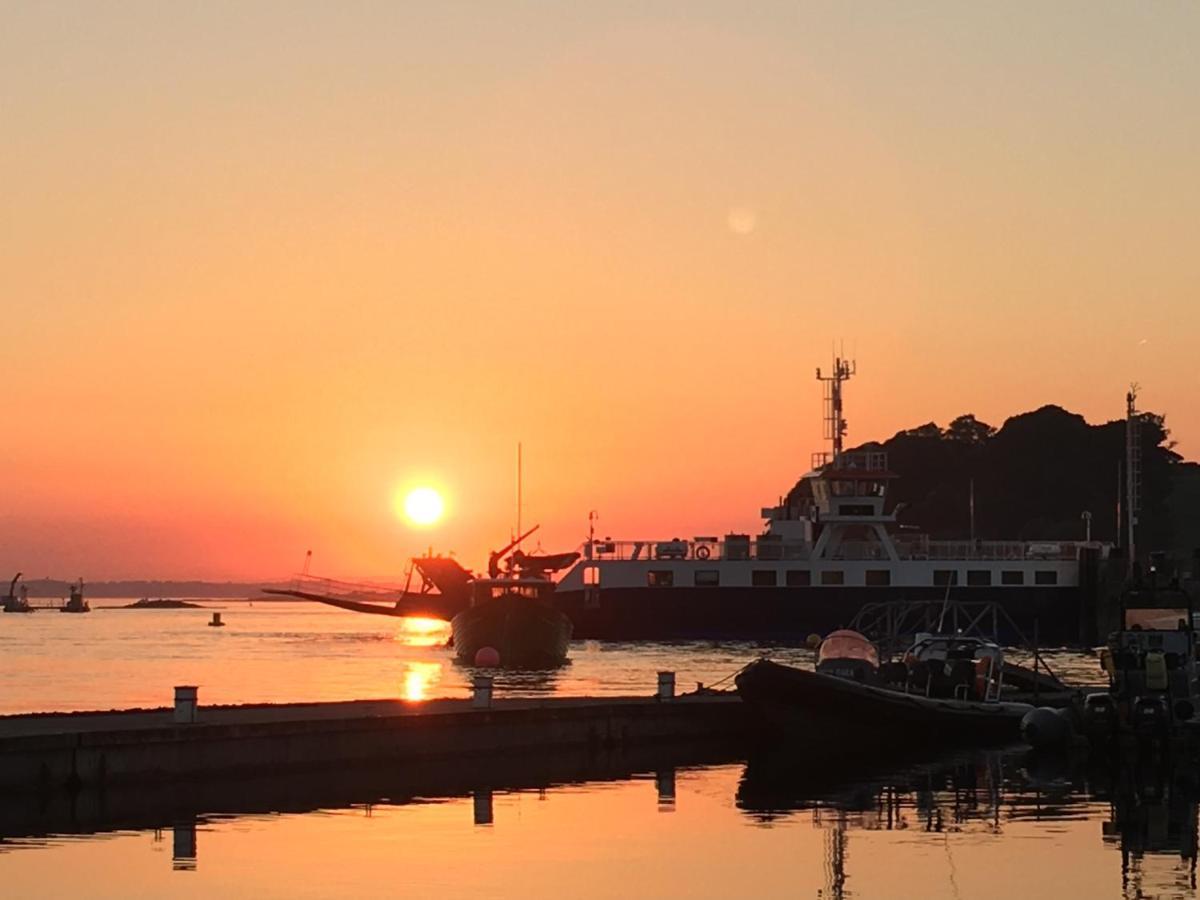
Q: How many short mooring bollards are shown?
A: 3